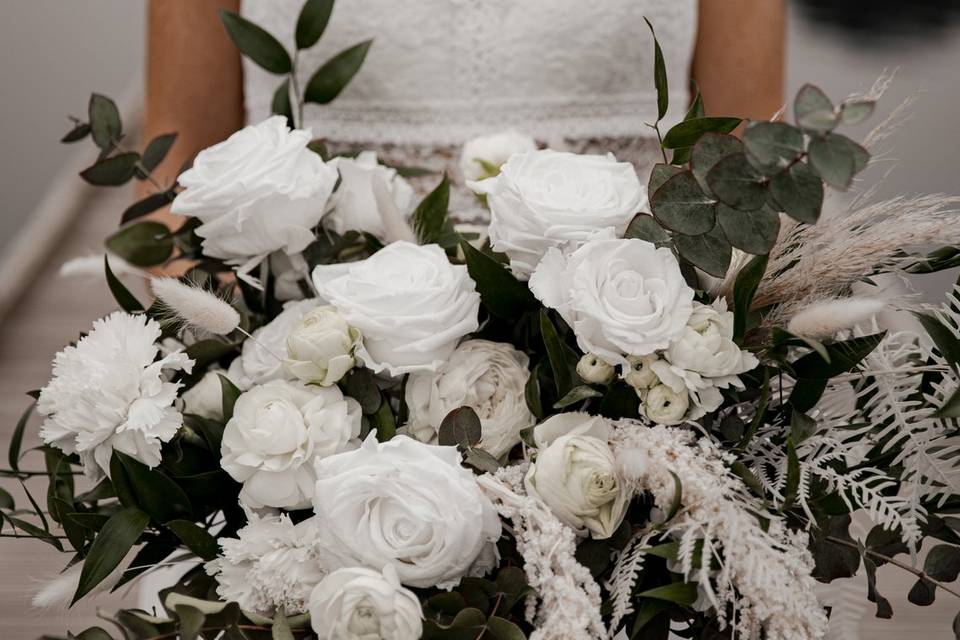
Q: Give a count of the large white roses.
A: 5